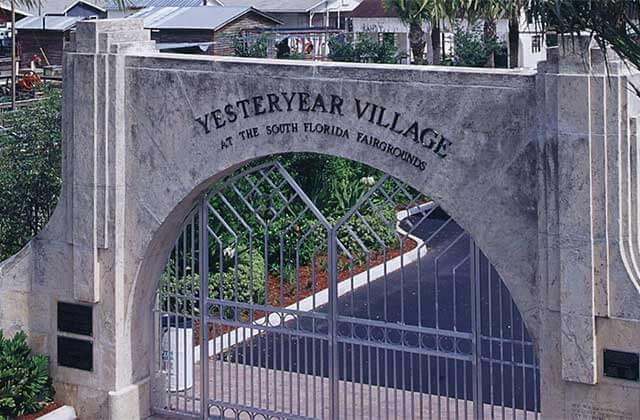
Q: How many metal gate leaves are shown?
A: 2